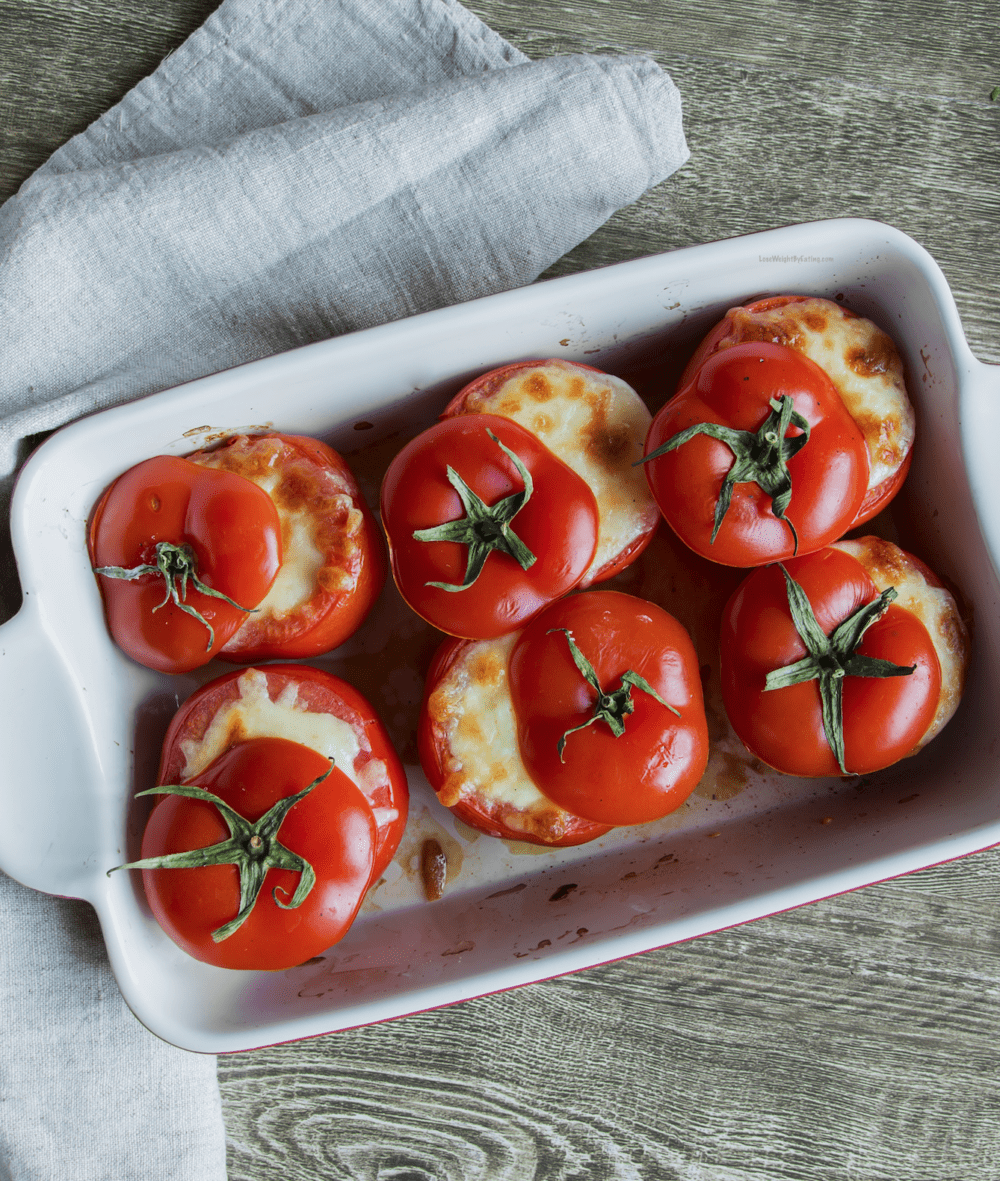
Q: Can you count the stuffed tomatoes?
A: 6